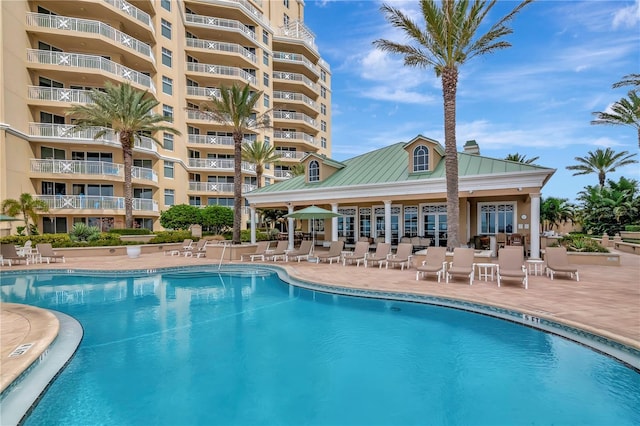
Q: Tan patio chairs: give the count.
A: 15